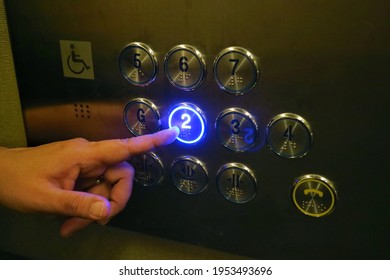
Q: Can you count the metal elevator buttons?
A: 11